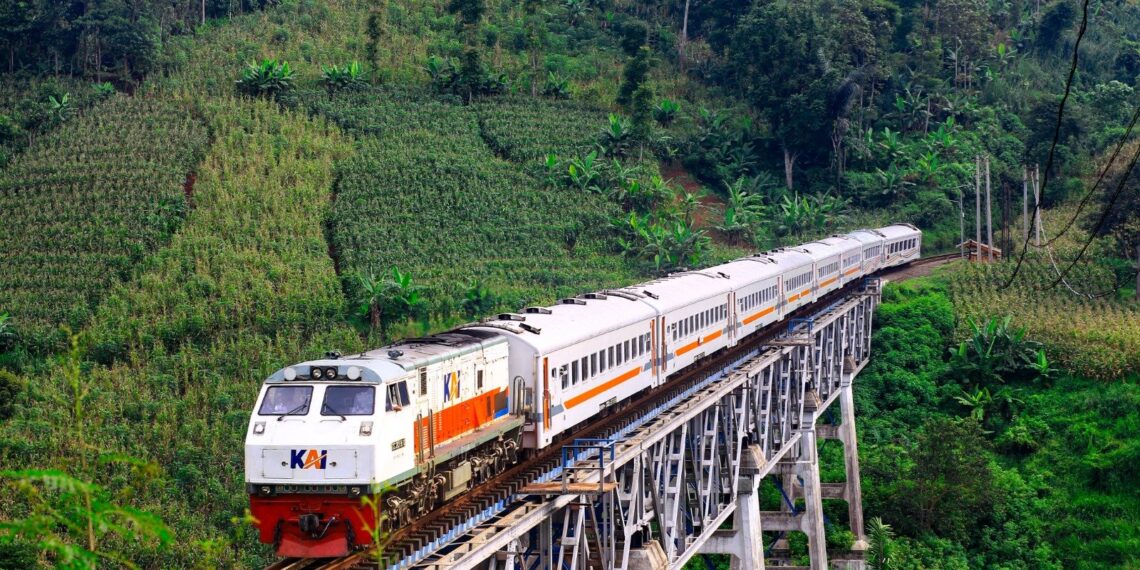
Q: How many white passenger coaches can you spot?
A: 8